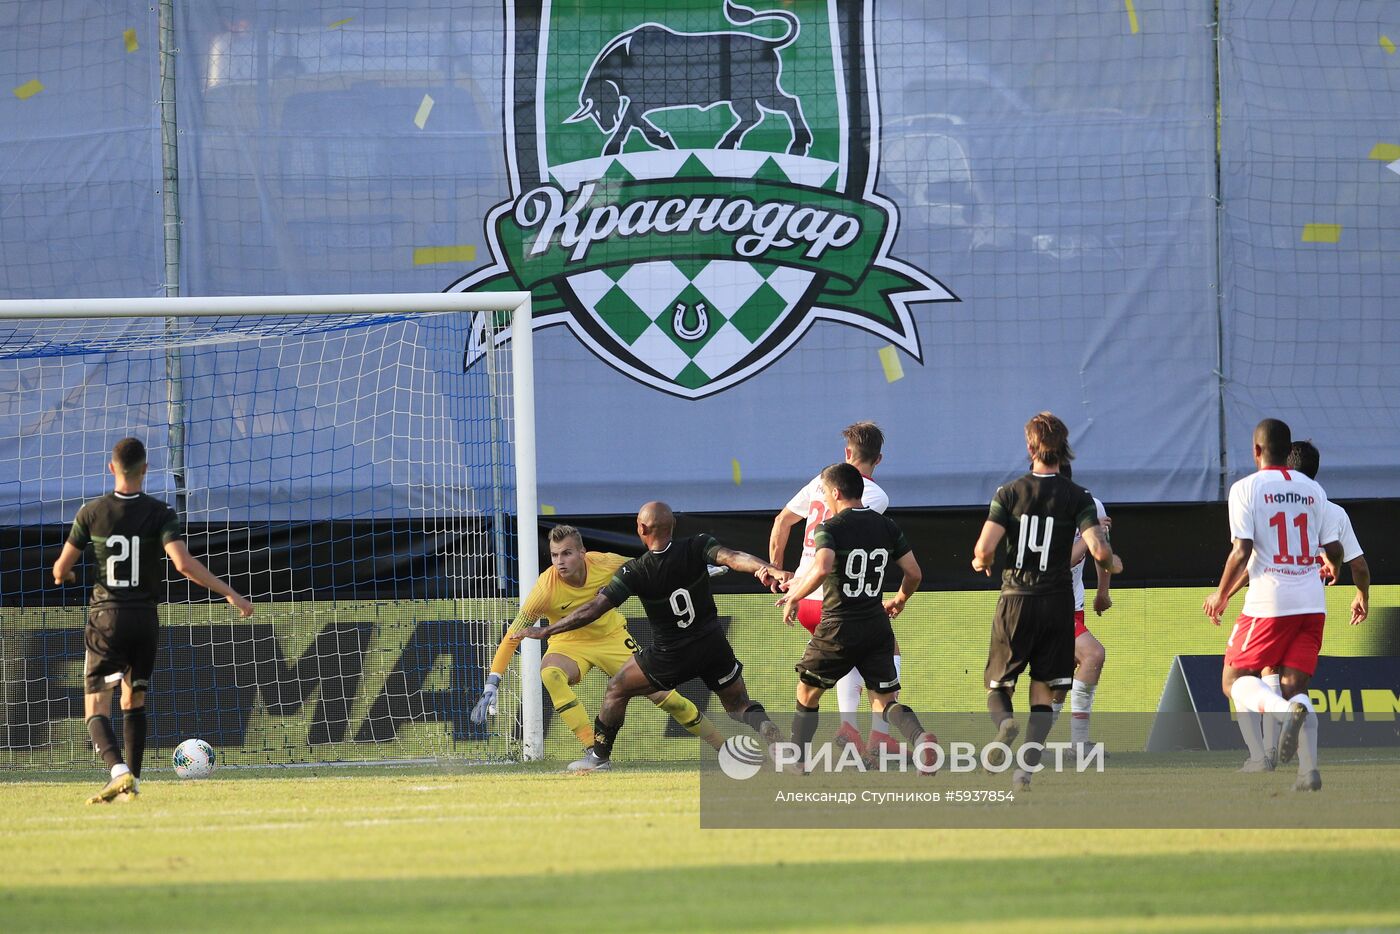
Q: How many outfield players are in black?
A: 4